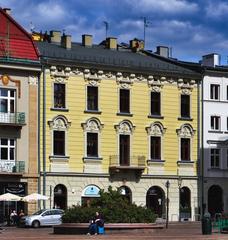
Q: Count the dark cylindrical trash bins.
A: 1